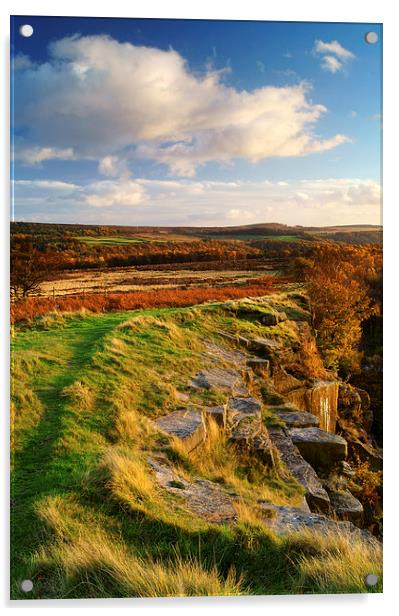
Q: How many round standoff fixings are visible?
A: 4